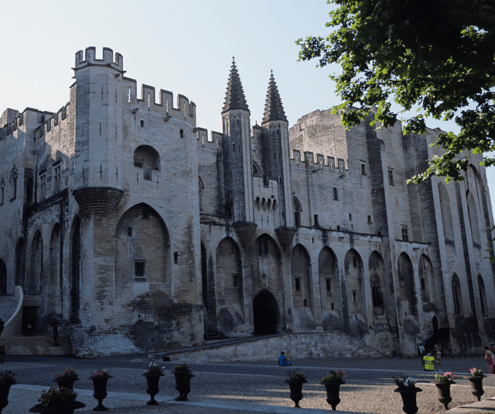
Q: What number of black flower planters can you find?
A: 11